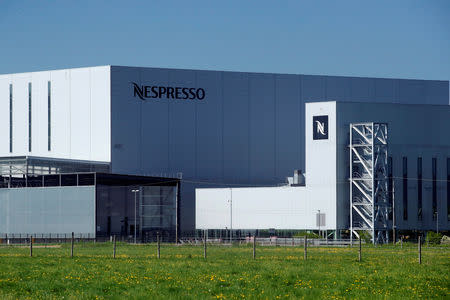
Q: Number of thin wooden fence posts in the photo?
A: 9